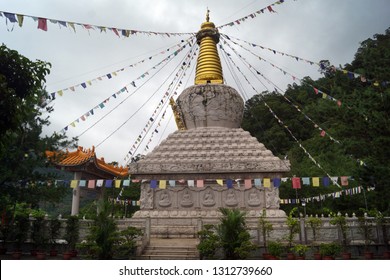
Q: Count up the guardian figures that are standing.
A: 2